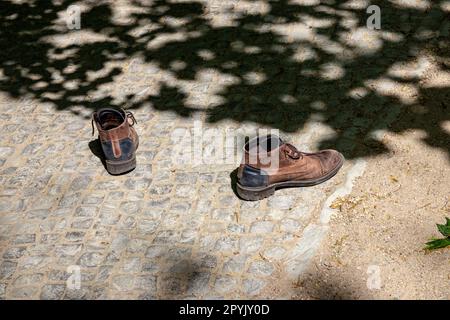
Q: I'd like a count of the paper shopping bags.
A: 0